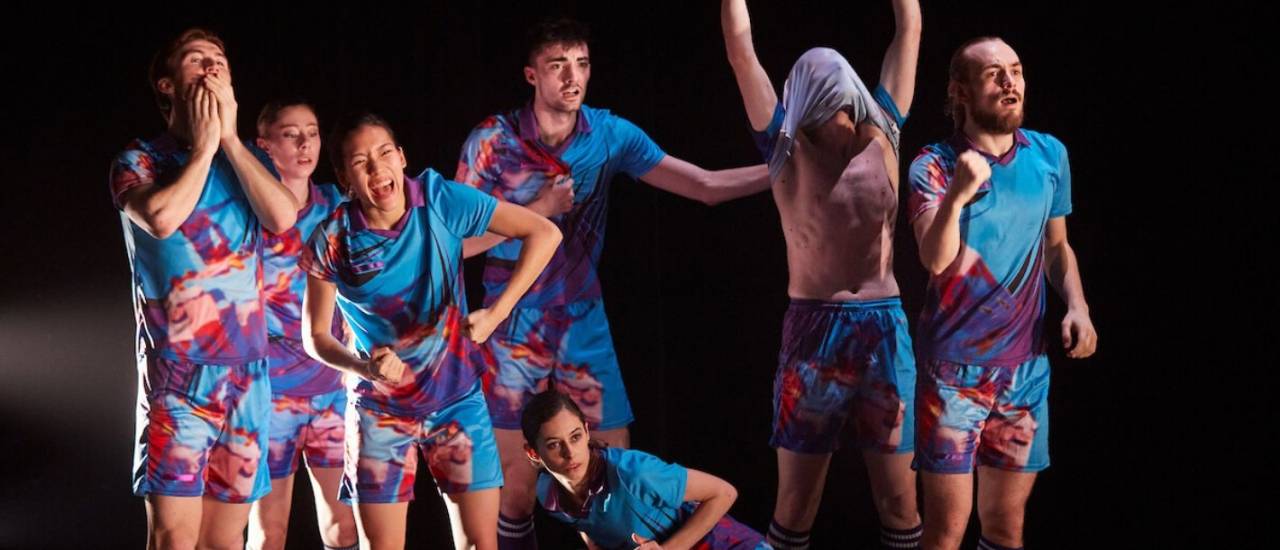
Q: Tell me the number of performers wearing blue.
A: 7